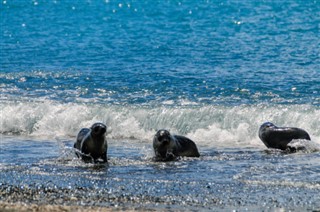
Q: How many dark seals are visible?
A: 3